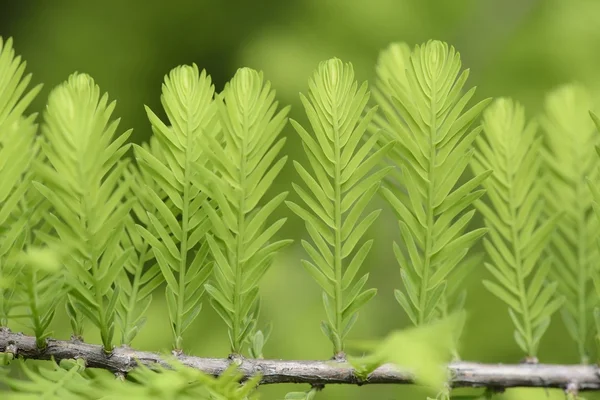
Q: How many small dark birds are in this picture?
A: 0